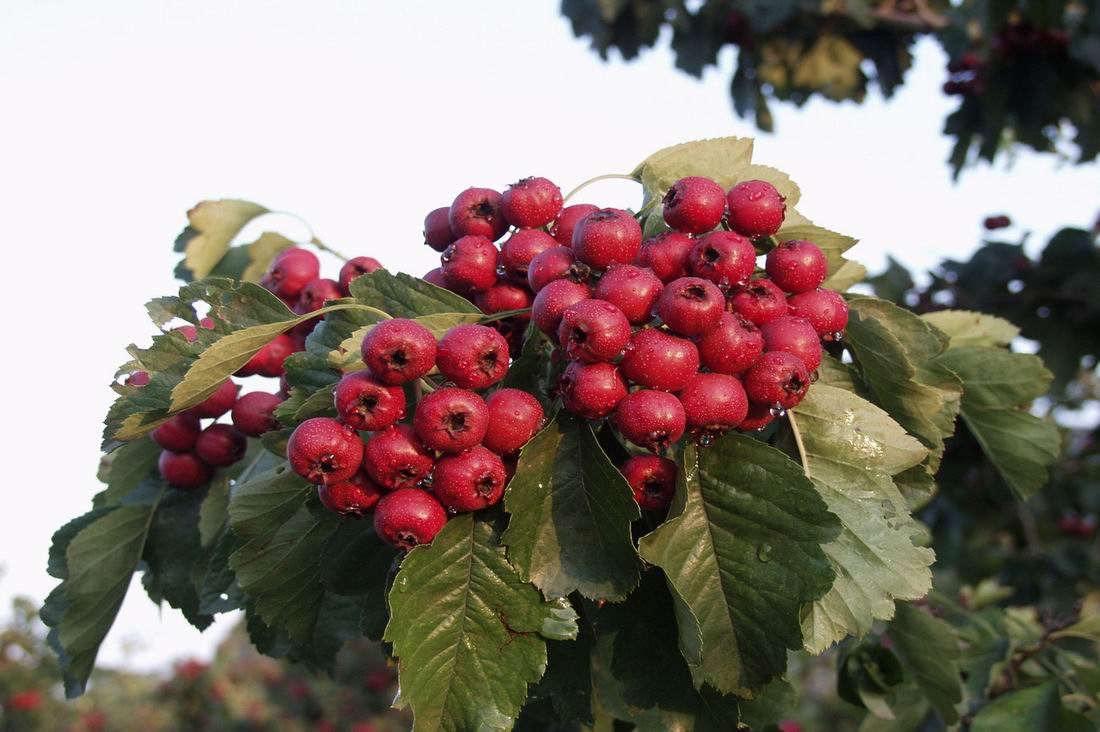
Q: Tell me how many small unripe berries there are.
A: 0